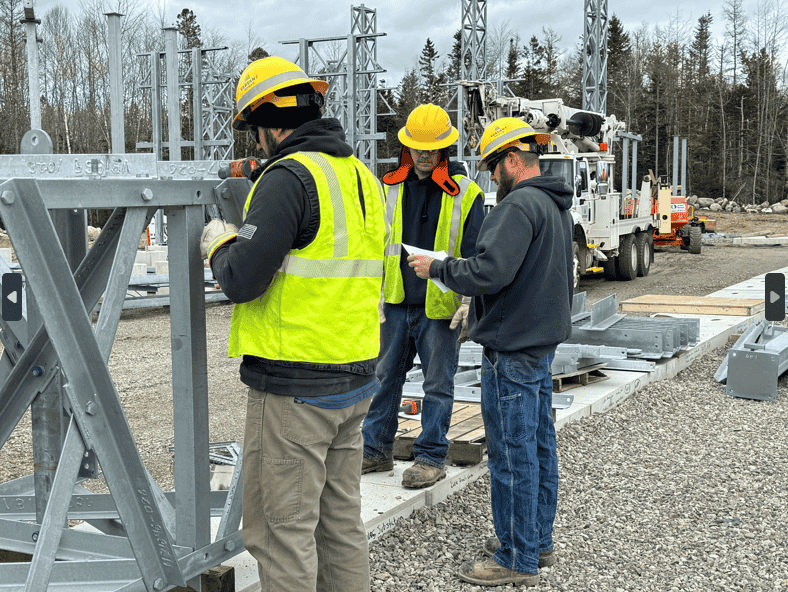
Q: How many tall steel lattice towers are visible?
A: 3